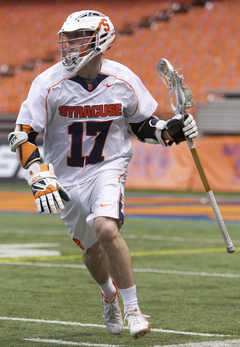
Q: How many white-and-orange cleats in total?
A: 2